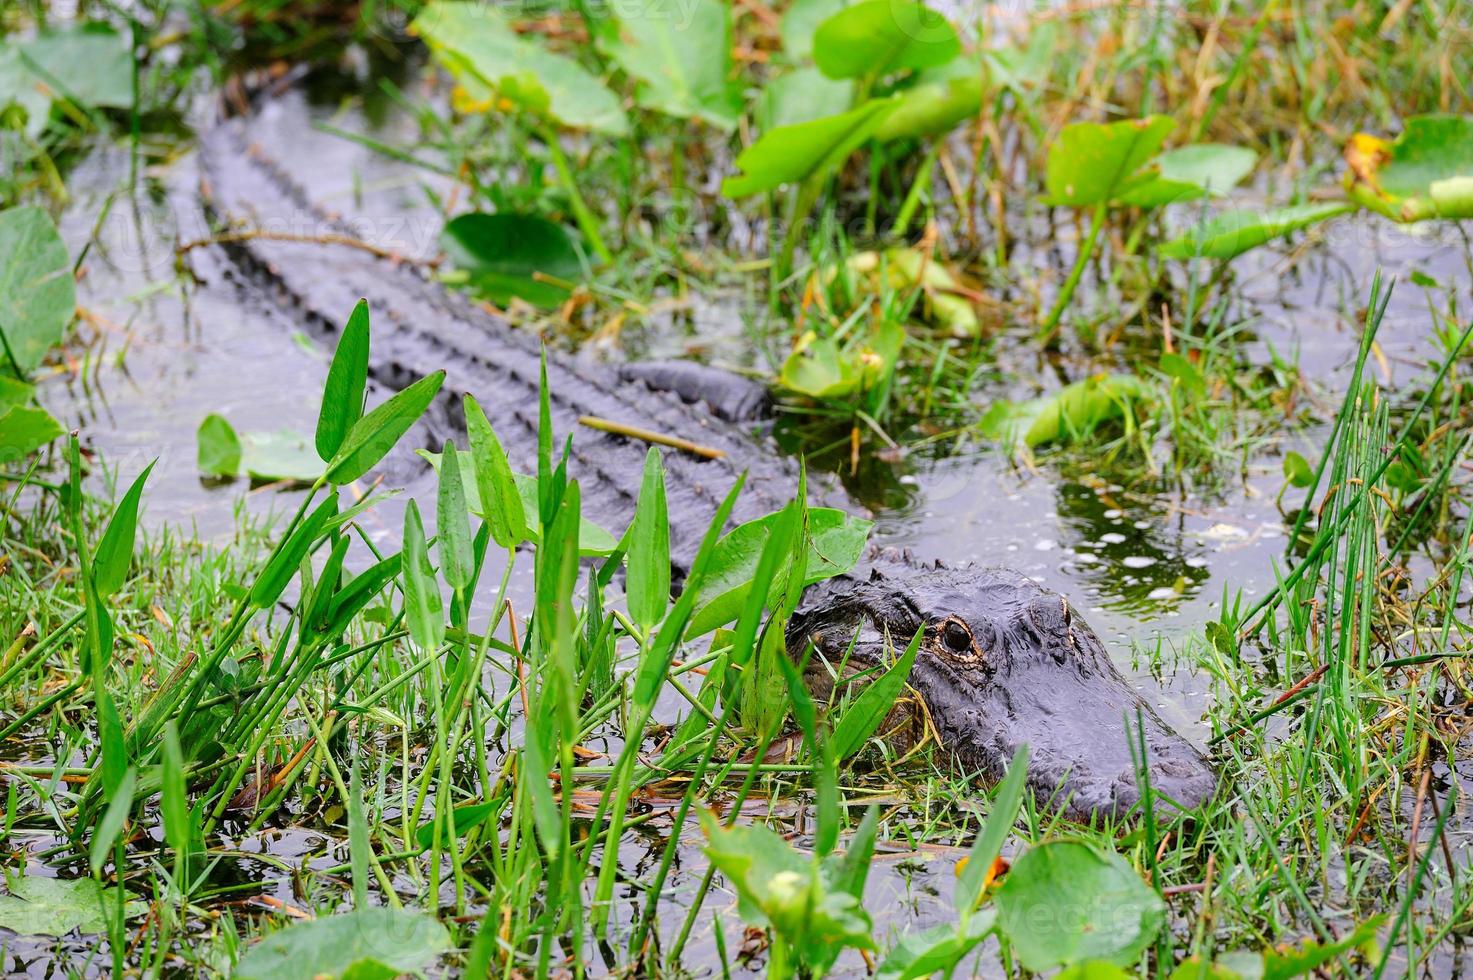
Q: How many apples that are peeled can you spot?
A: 0